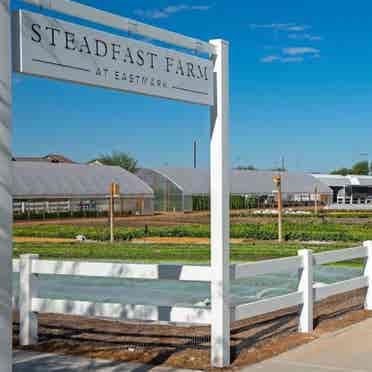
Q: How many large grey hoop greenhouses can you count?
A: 2